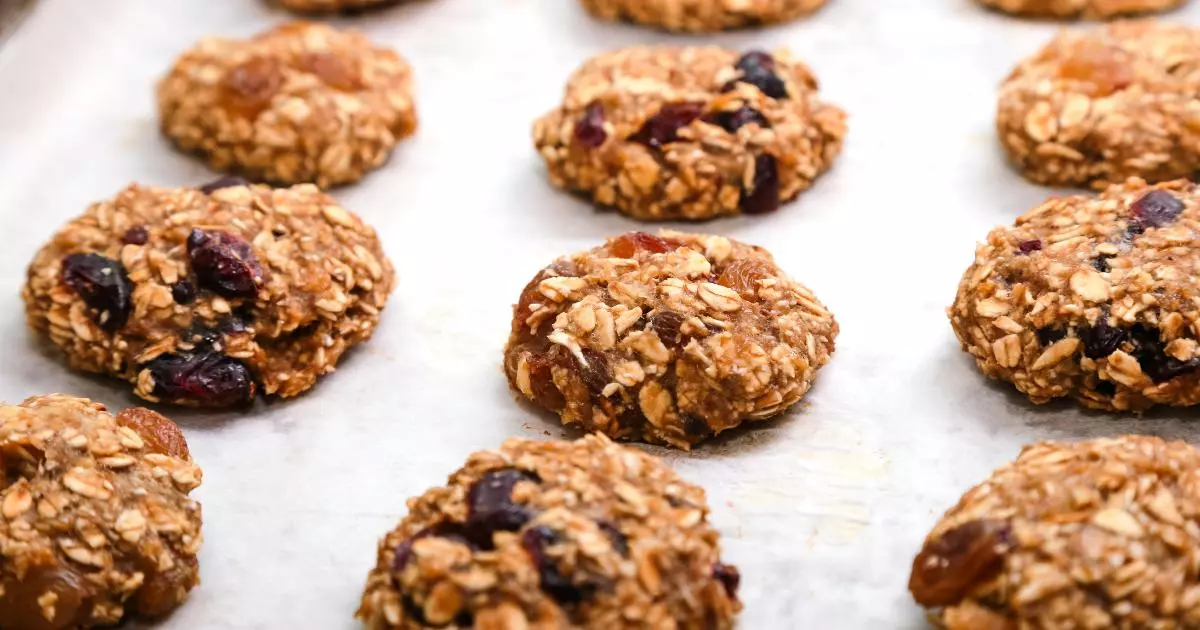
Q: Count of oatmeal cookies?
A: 12